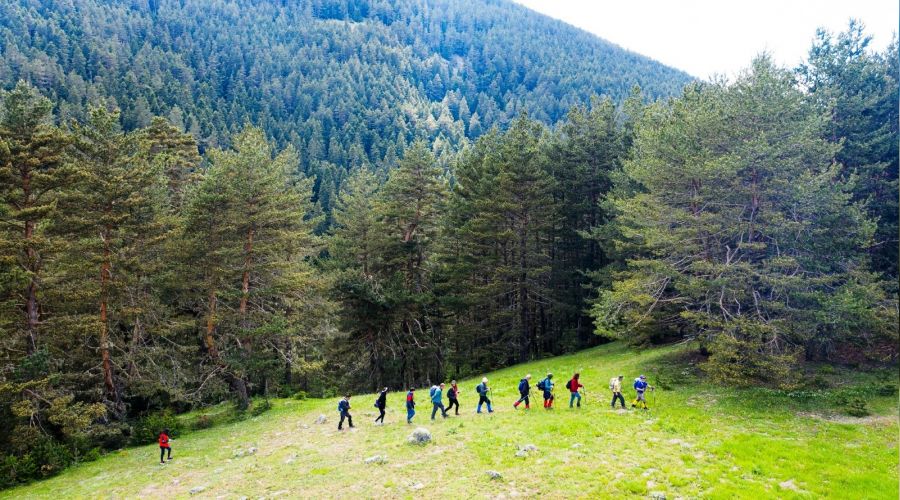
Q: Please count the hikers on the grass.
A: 12